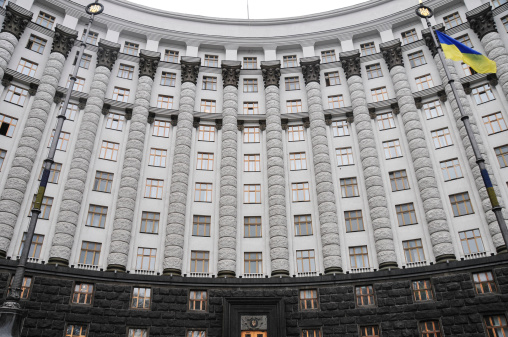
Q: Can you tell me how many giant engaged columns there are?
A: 12